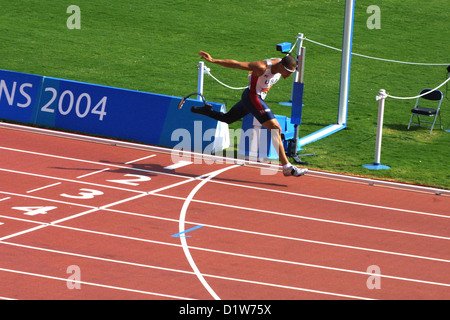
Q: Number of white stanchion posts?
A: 3